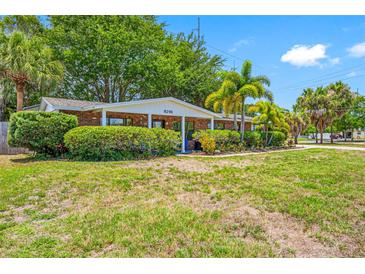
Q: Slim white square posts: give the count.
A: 4